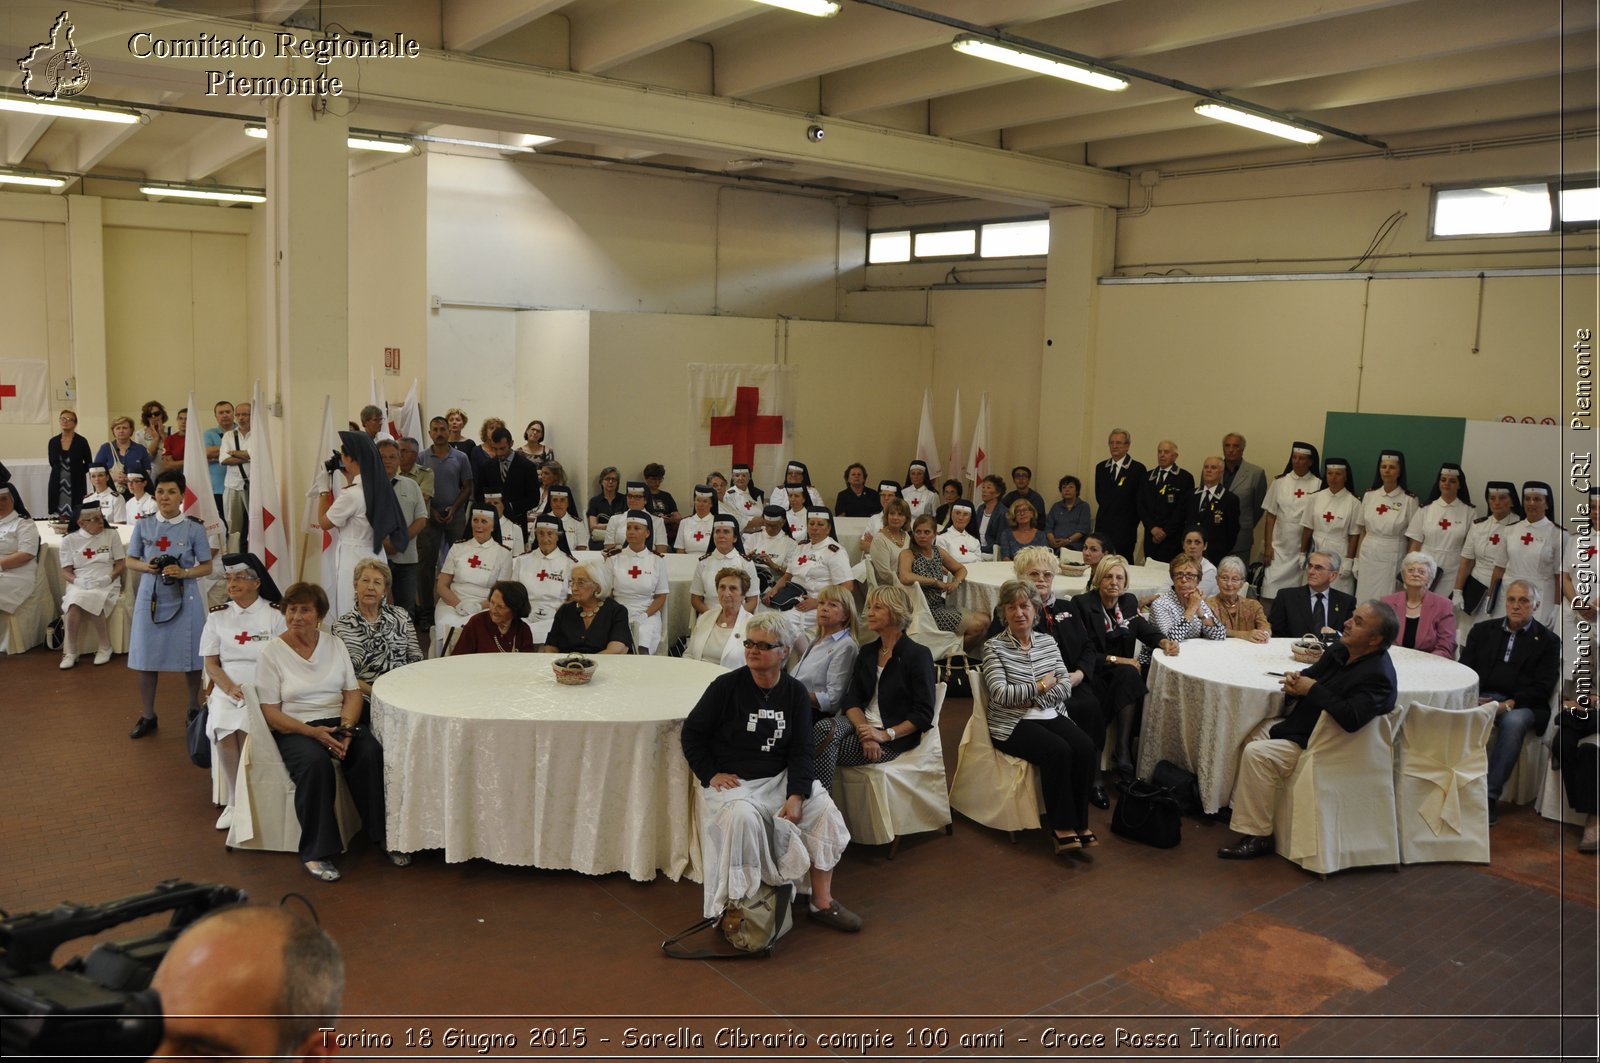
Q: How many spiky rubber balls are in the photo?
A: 0